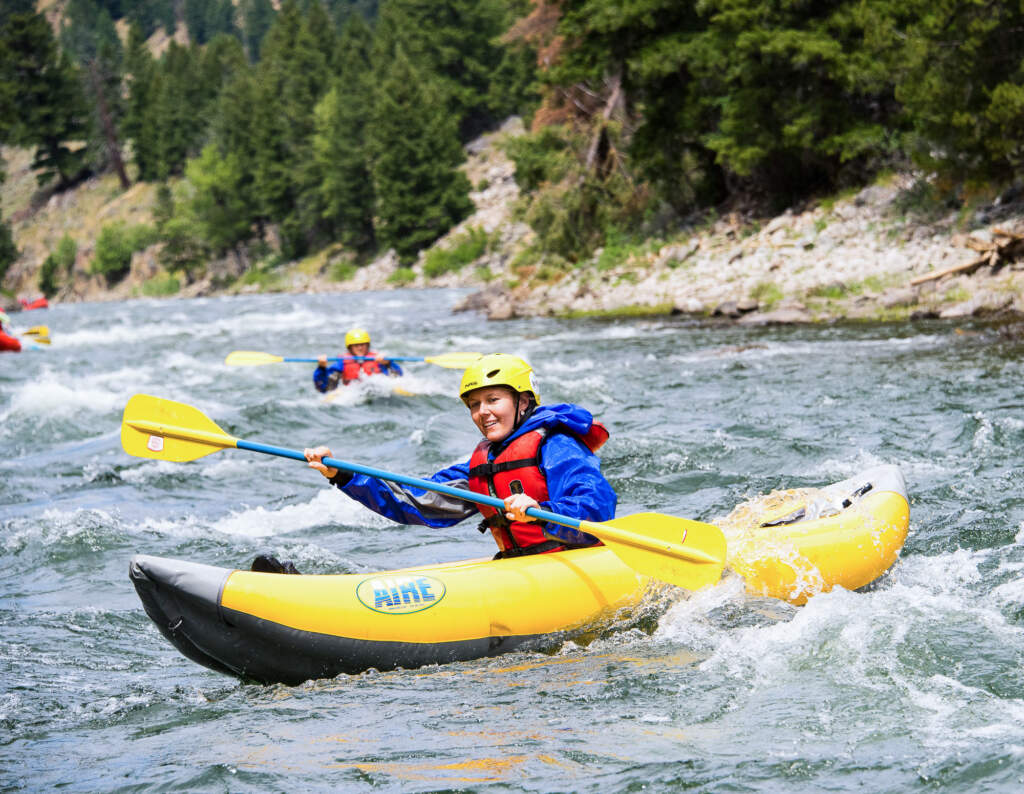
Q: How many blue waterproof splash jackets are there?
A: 2